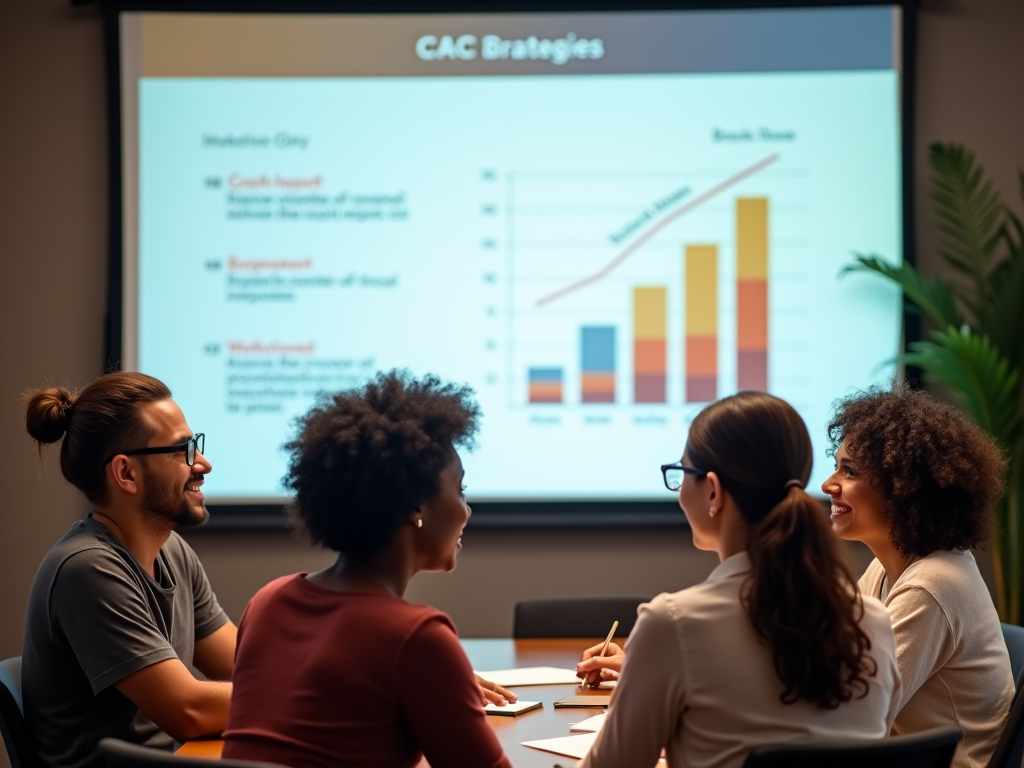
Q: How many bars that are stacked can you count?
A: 5